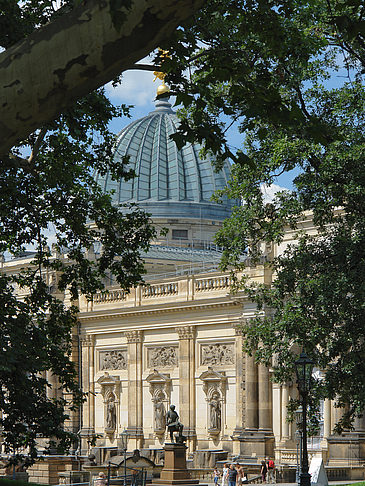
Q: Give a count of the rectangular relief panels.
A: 3